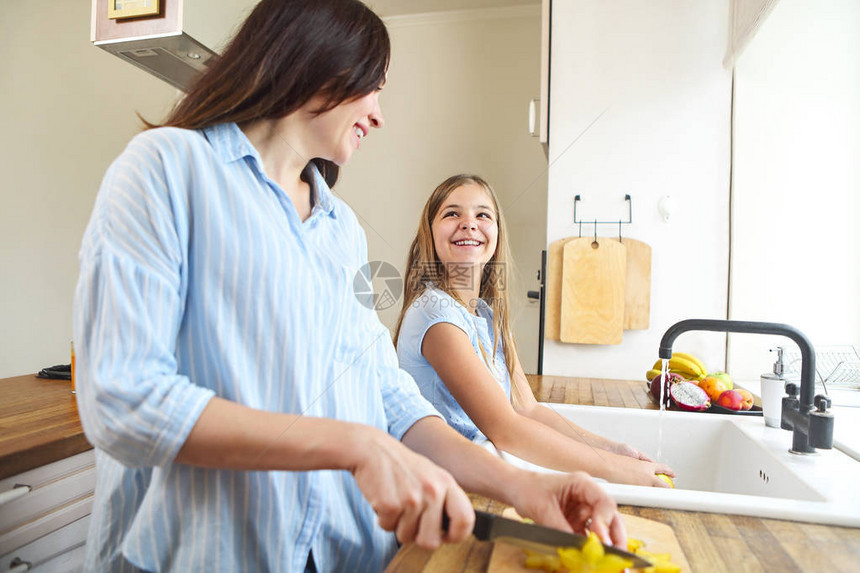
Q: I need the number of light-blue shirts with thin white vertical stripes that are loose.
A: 1